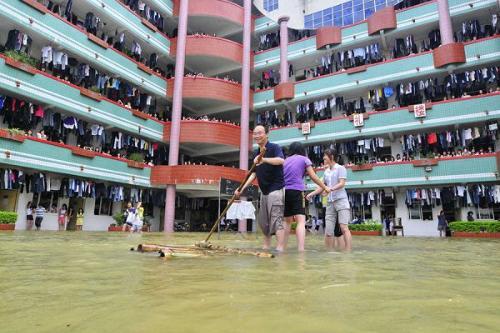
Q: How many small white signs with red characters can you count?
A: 3